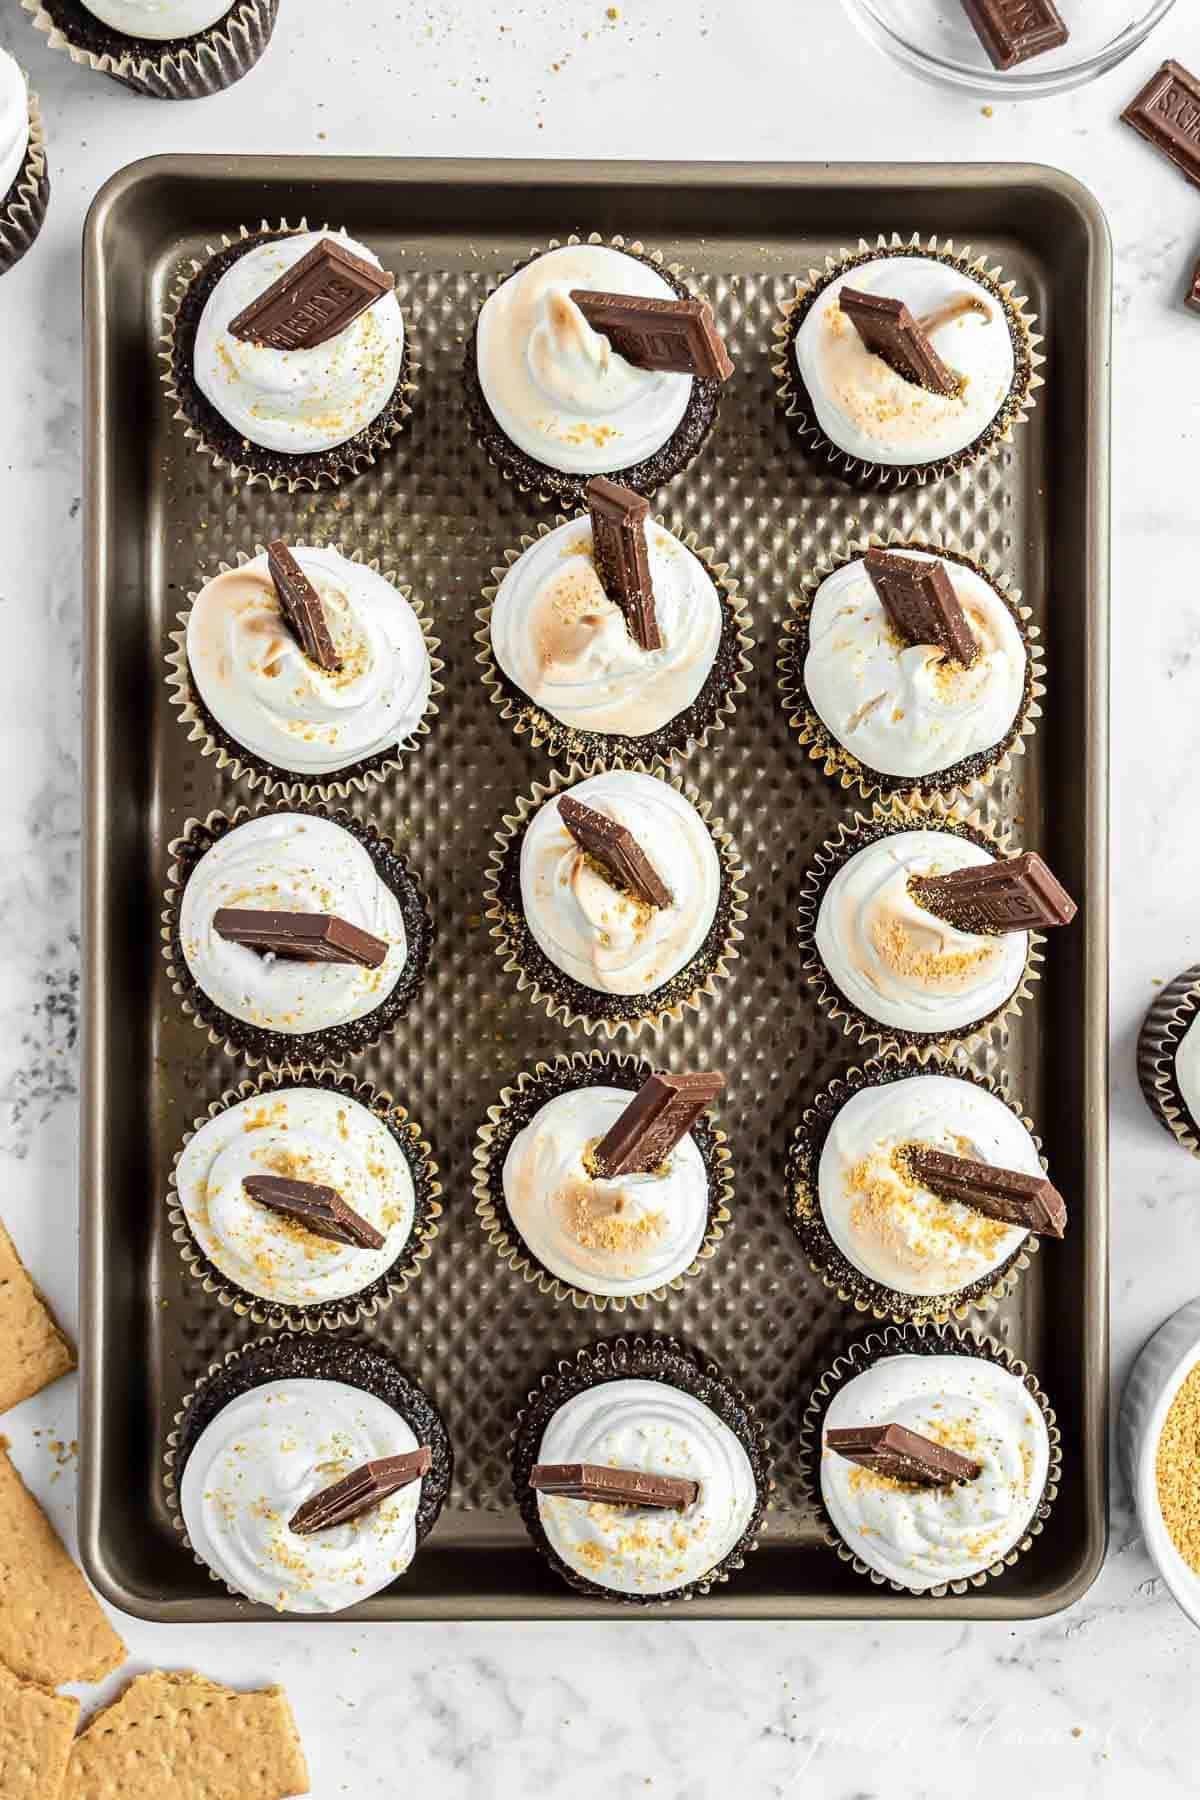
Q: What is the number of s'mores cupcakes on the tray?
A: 15